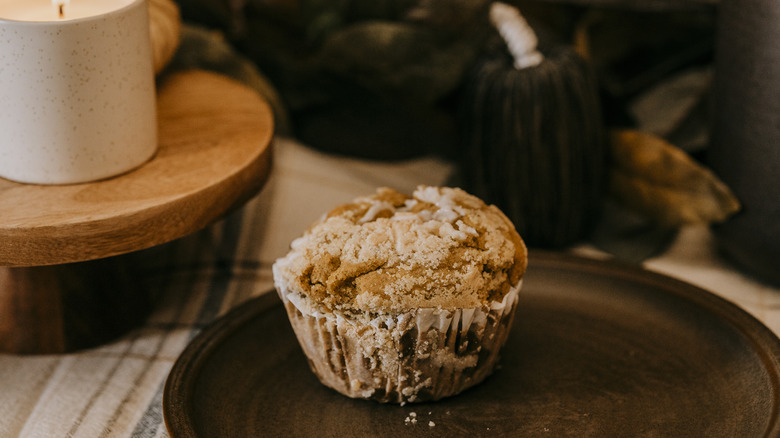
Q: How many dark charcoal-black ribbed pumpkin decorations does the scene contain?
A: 1